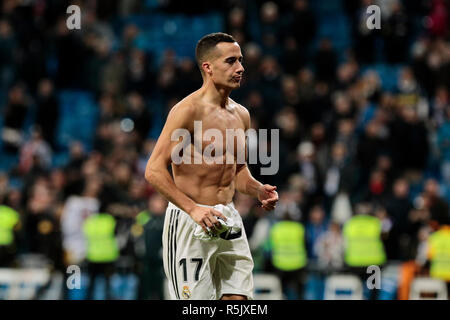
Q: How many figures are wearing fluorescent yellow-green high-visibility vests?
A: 5